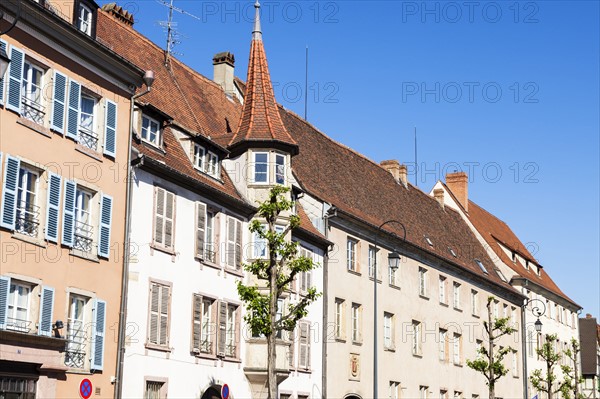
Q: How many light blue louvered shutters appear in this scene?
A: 12